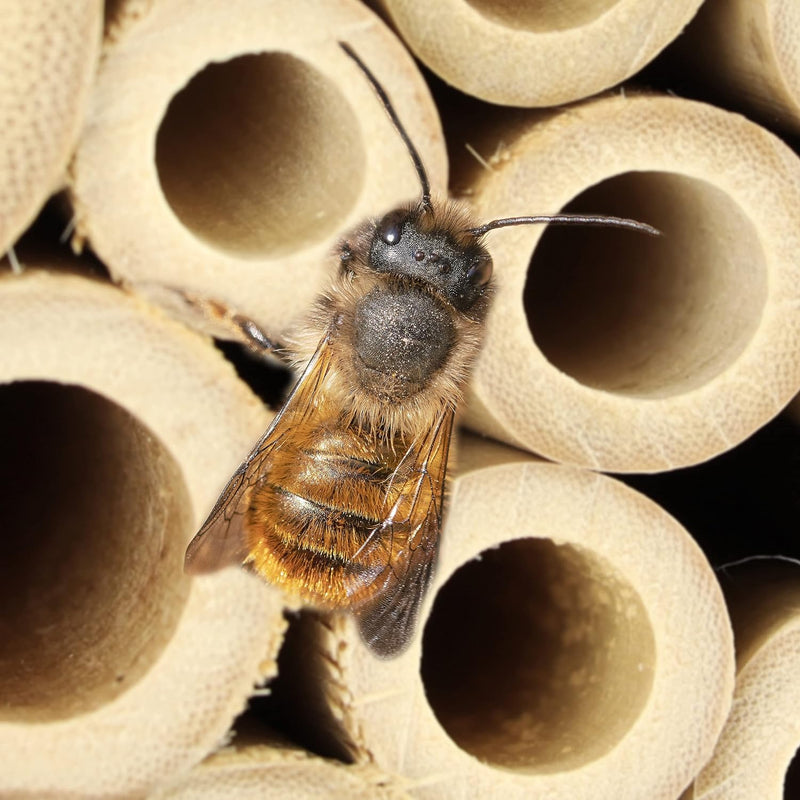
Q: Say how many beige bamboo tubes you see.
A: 9